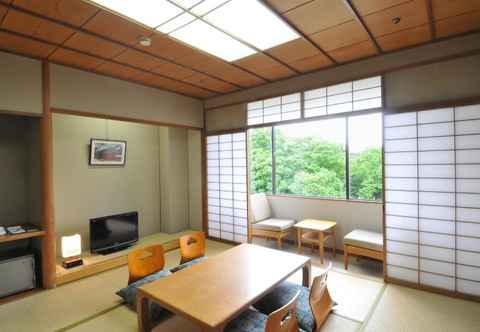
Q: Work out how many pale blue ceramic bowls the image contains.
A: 0